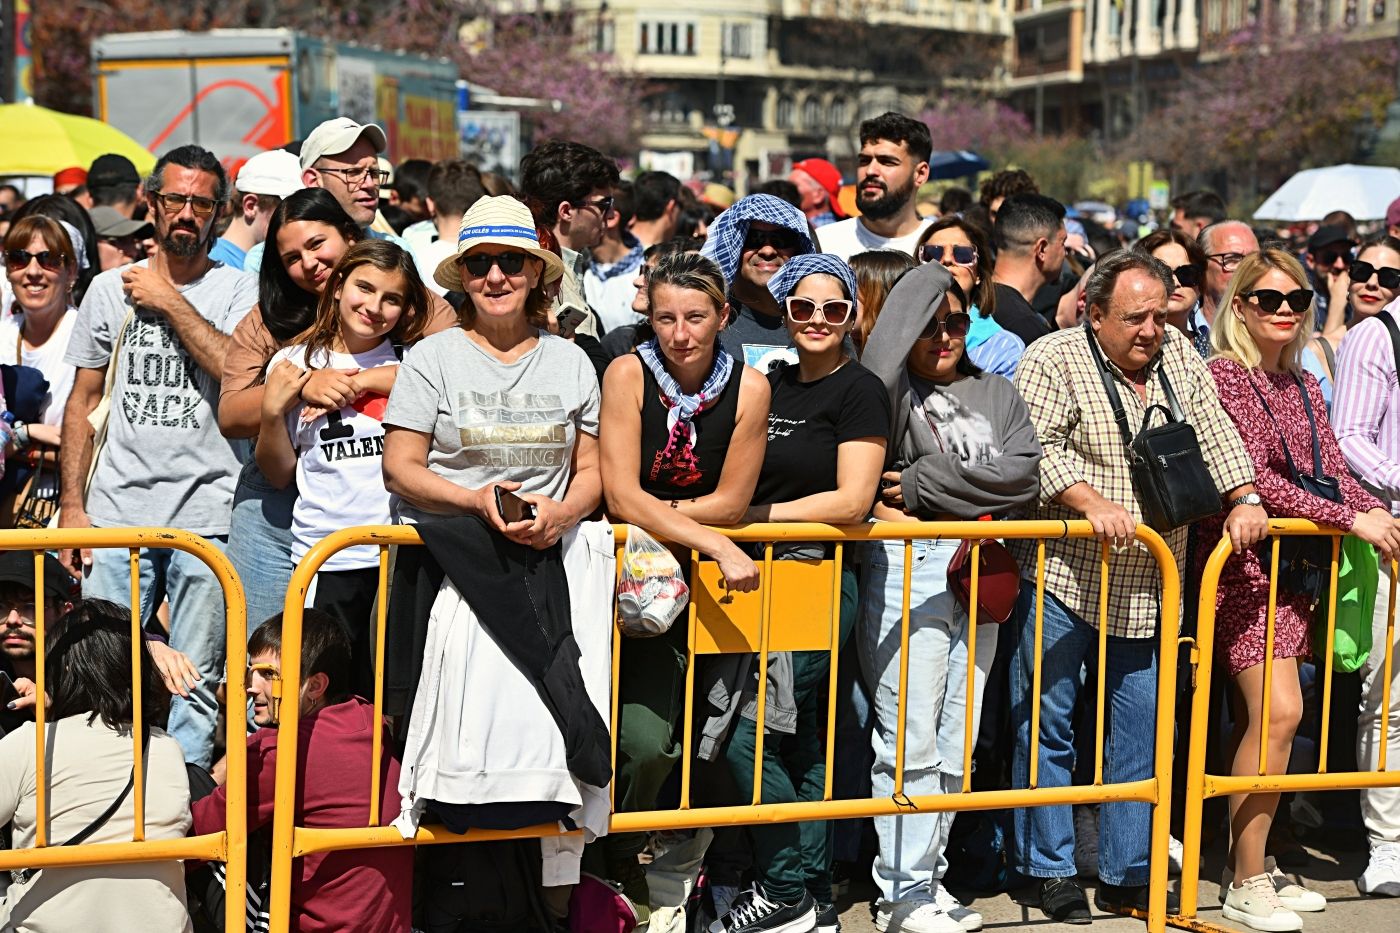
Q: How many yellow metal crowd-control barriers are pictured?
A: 3